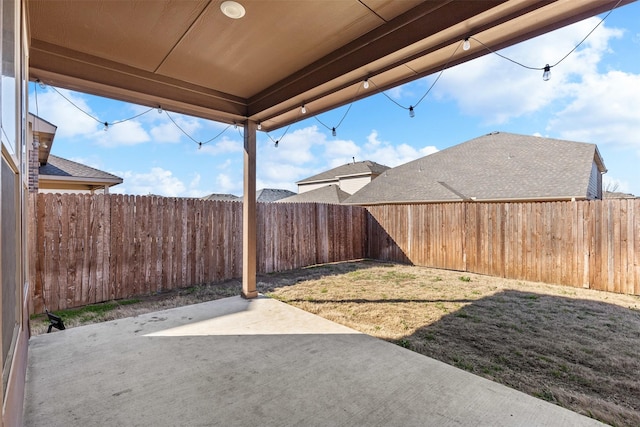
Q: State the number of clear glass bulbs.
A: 13